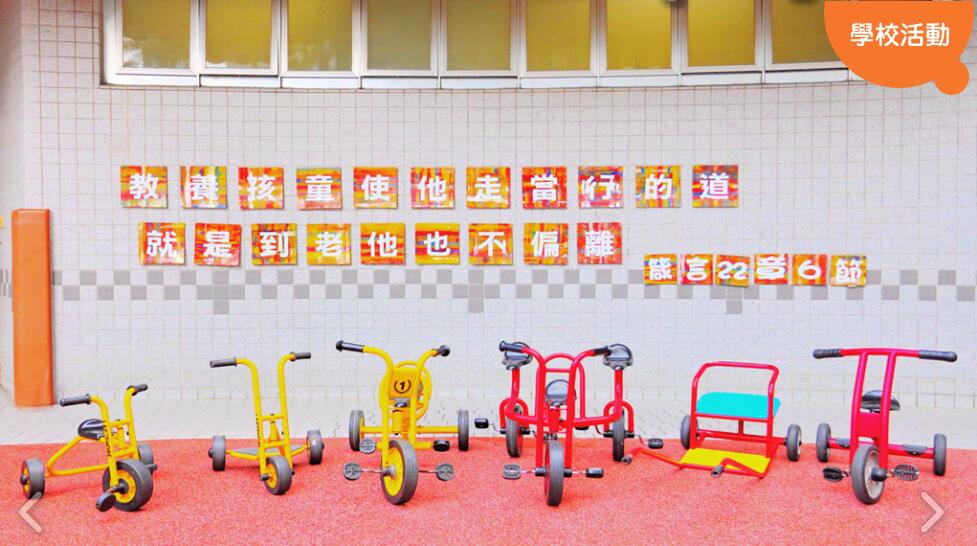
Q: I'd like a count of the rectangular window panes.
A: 9